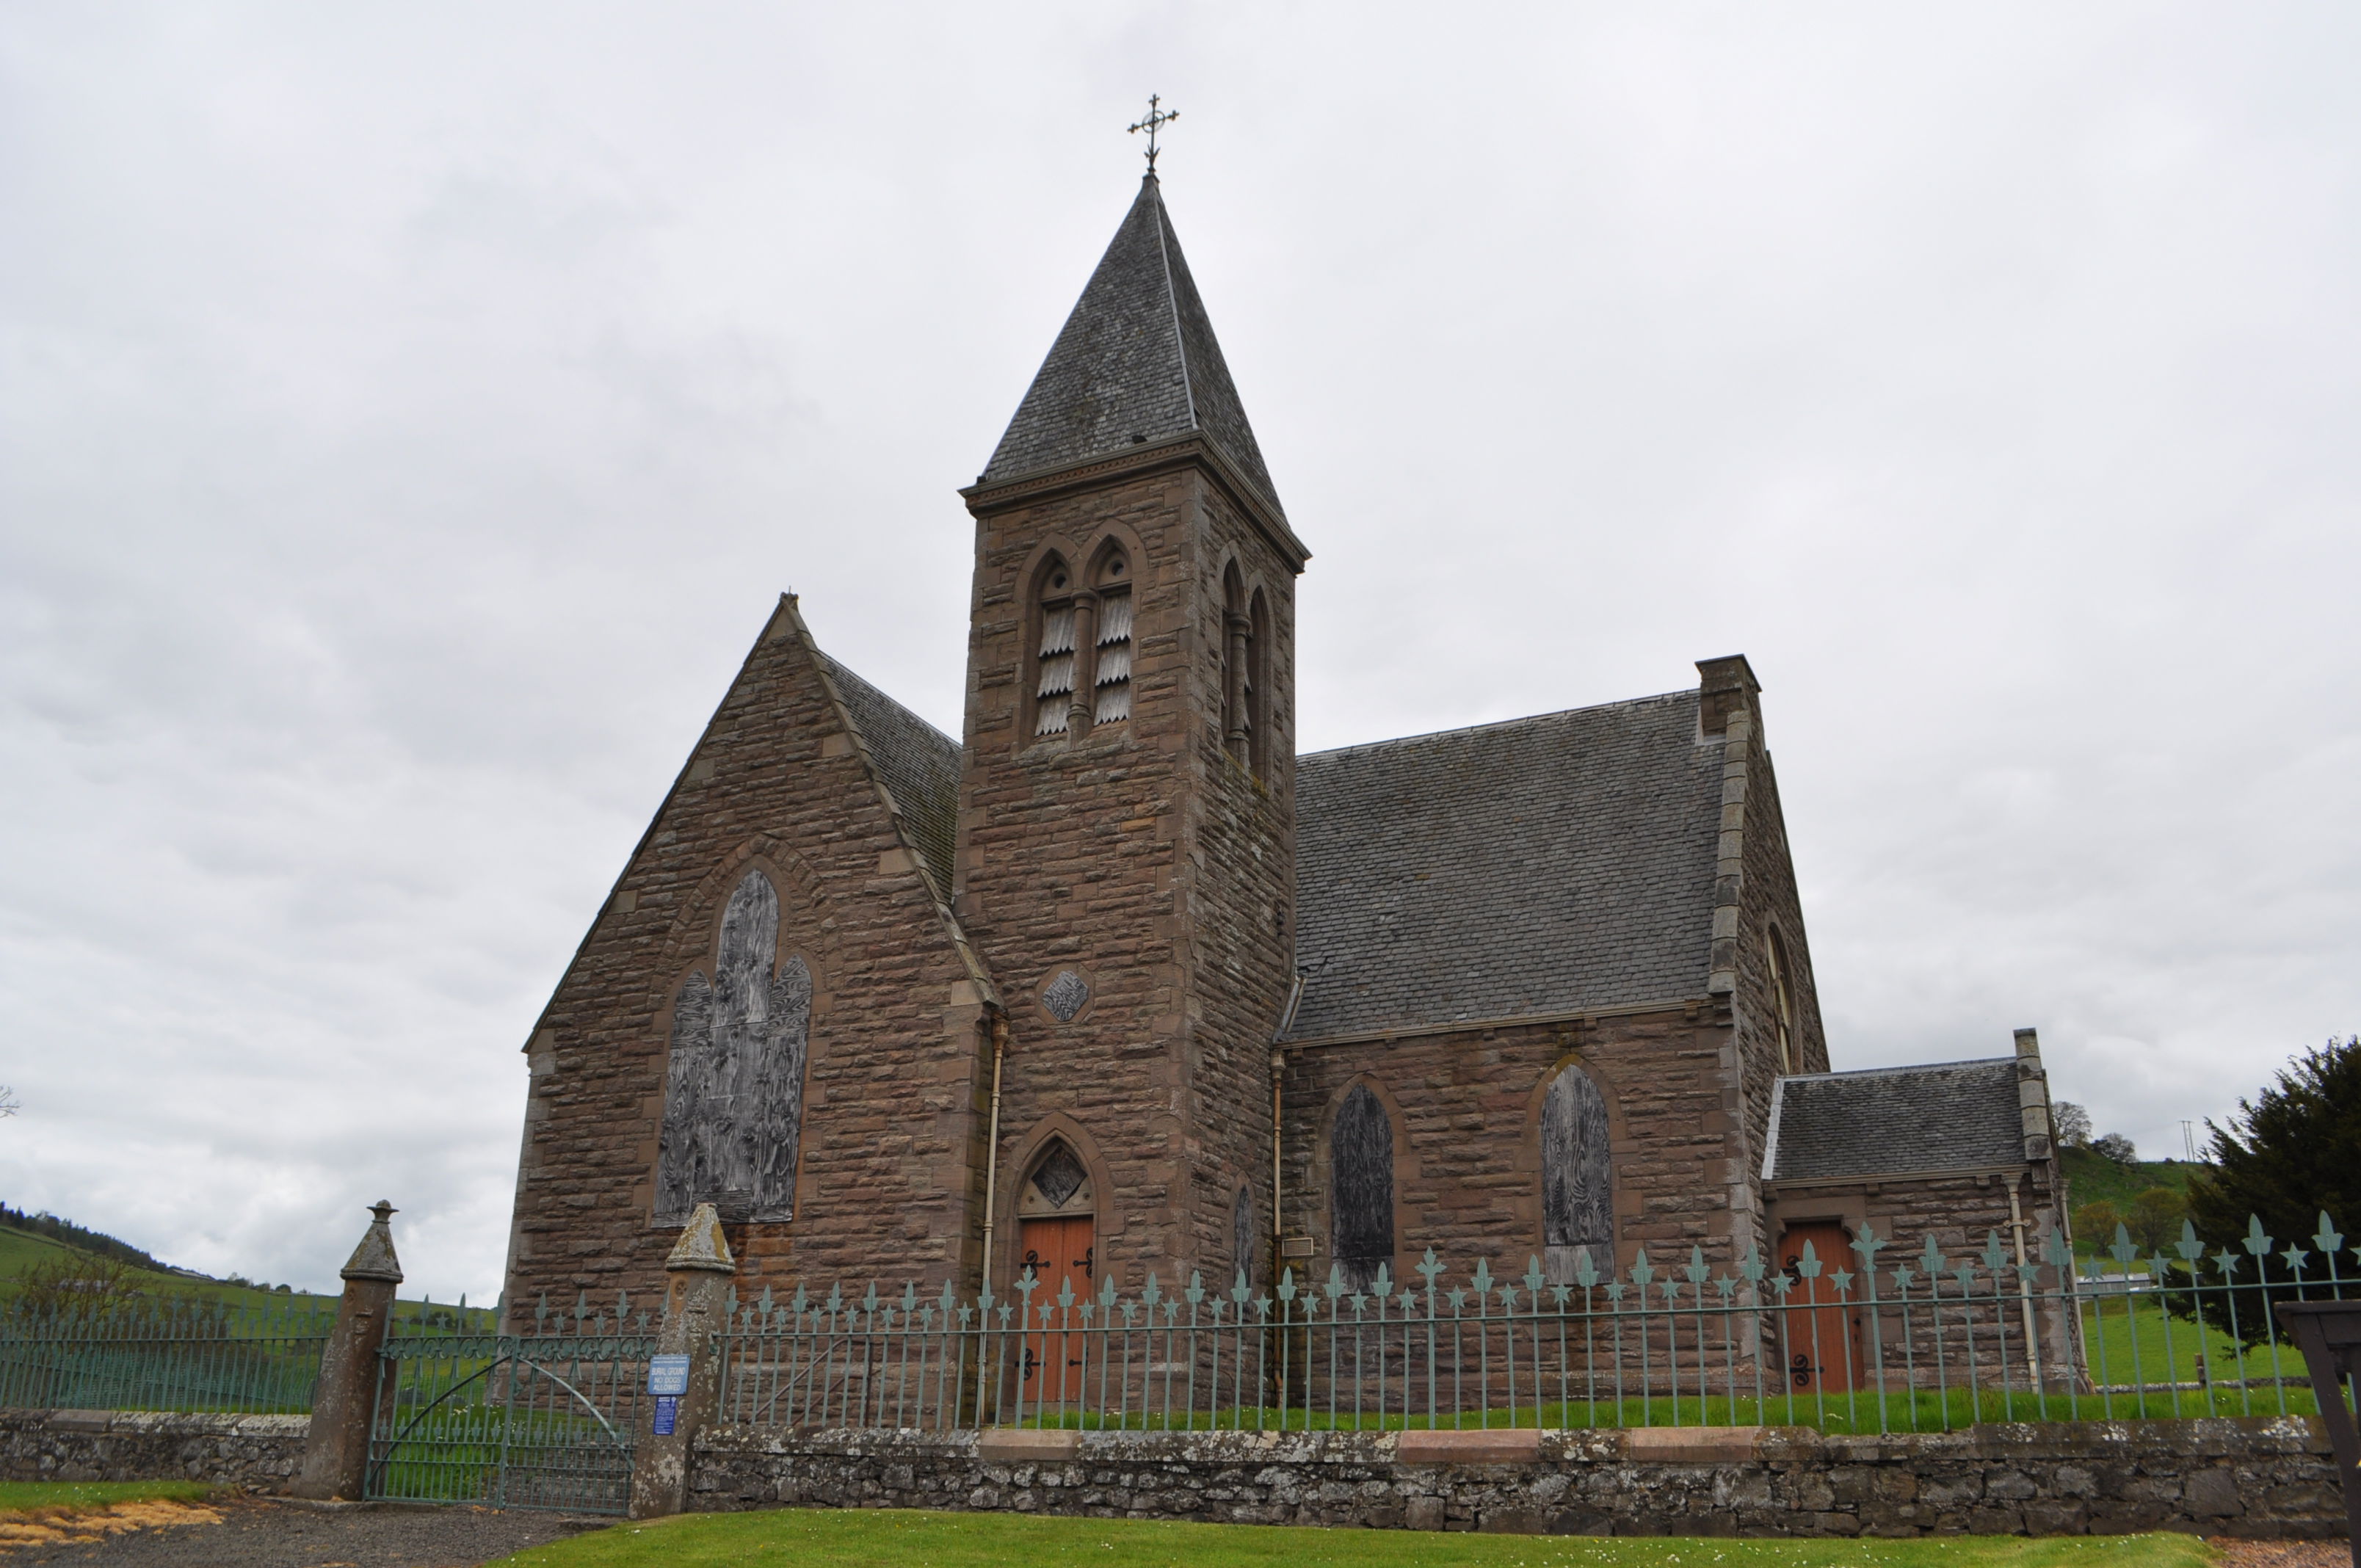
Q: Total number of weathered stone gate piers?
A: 2